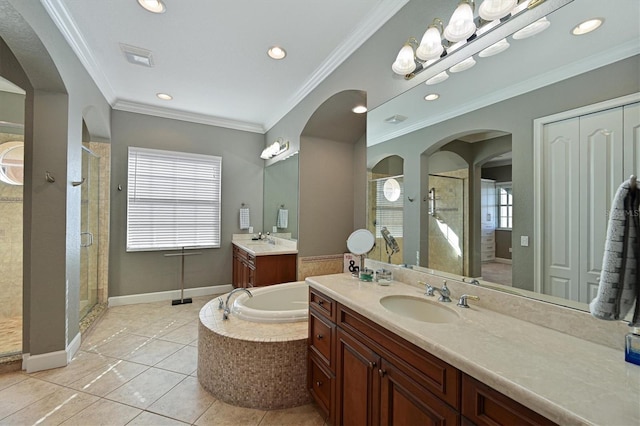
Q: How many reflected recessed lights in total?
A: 2